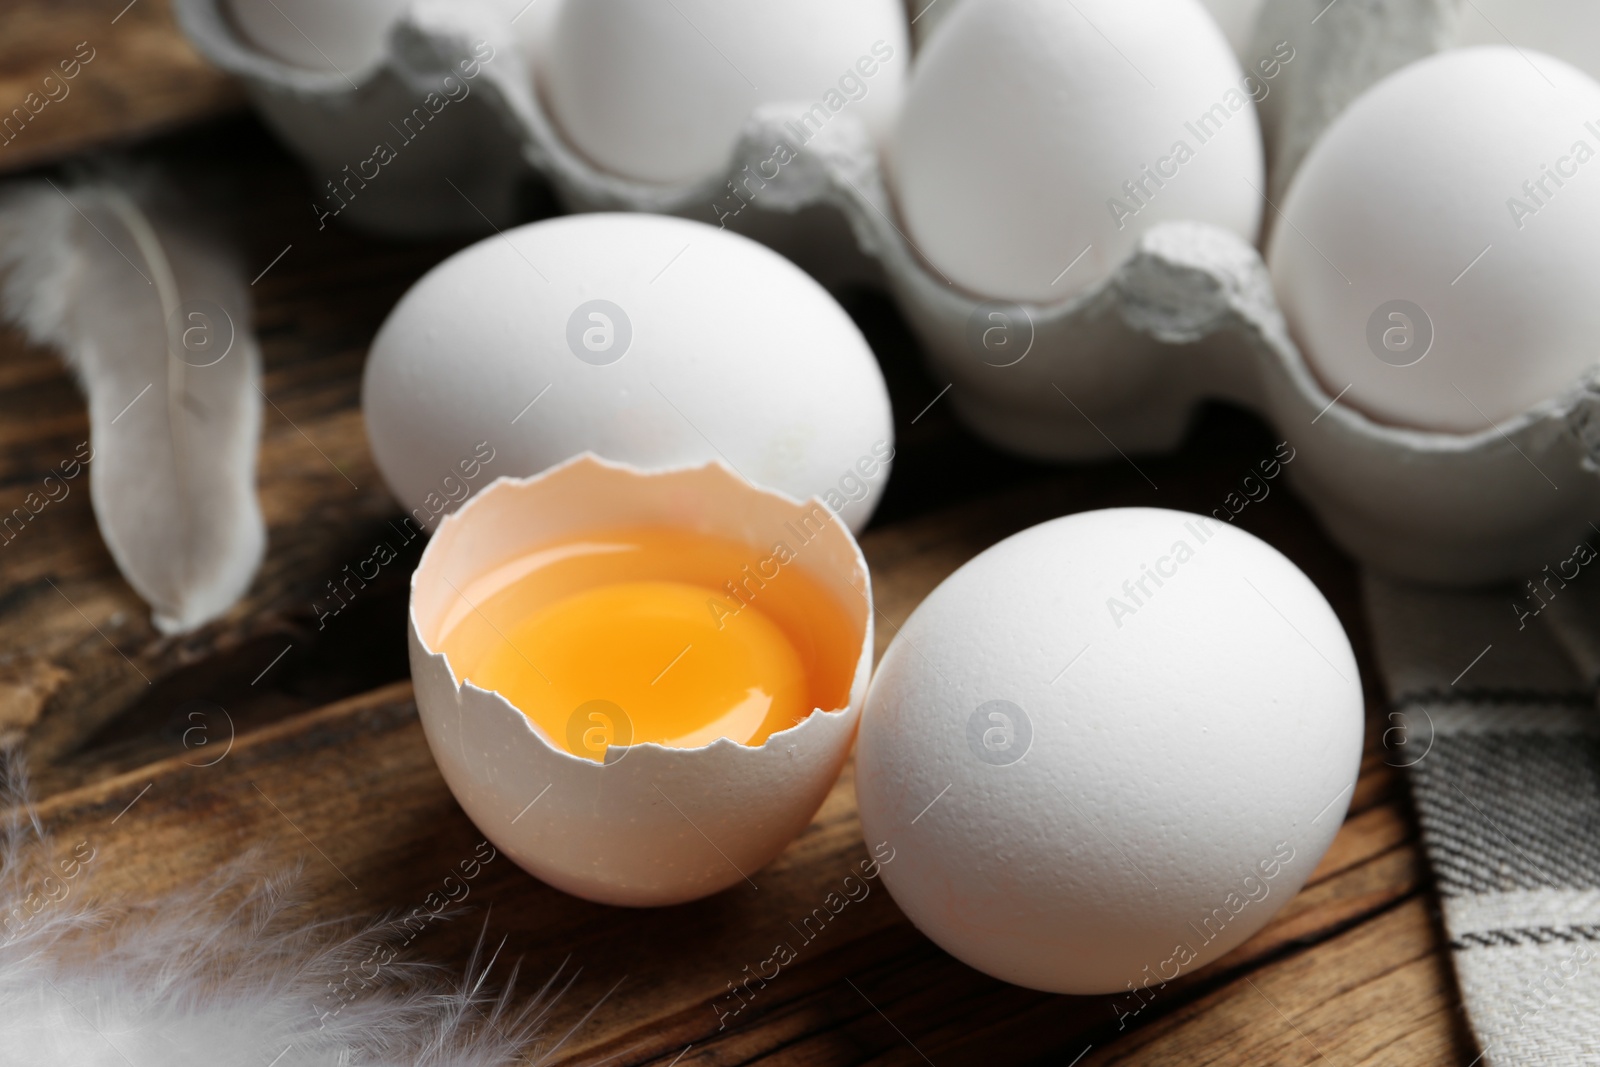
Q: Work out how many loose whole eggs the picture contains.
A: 2